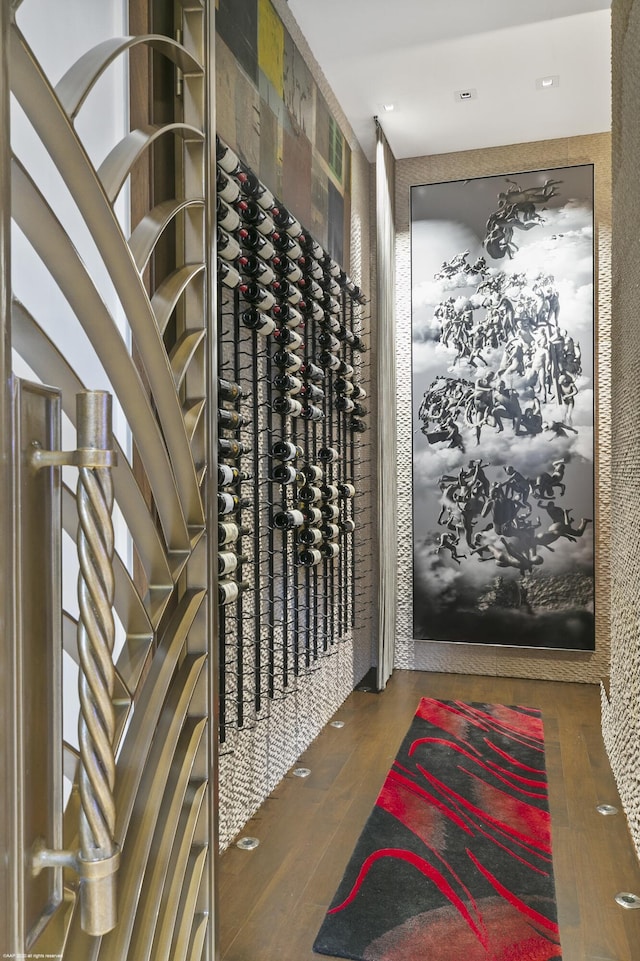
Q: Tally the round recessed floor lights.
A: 5